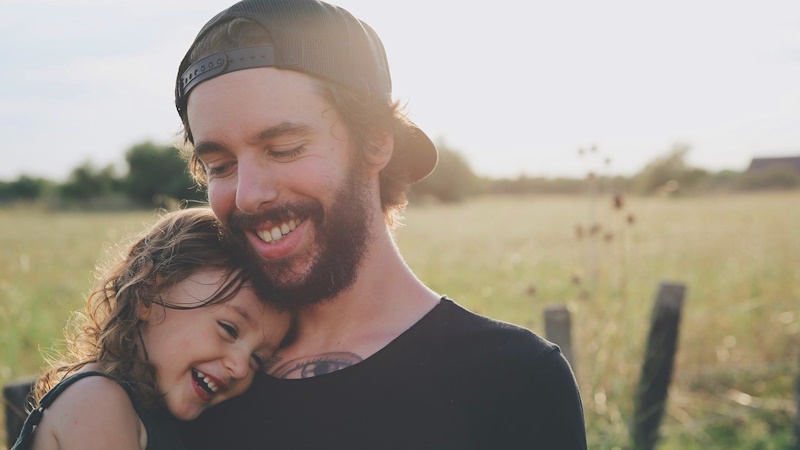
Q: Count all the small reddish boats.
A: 0